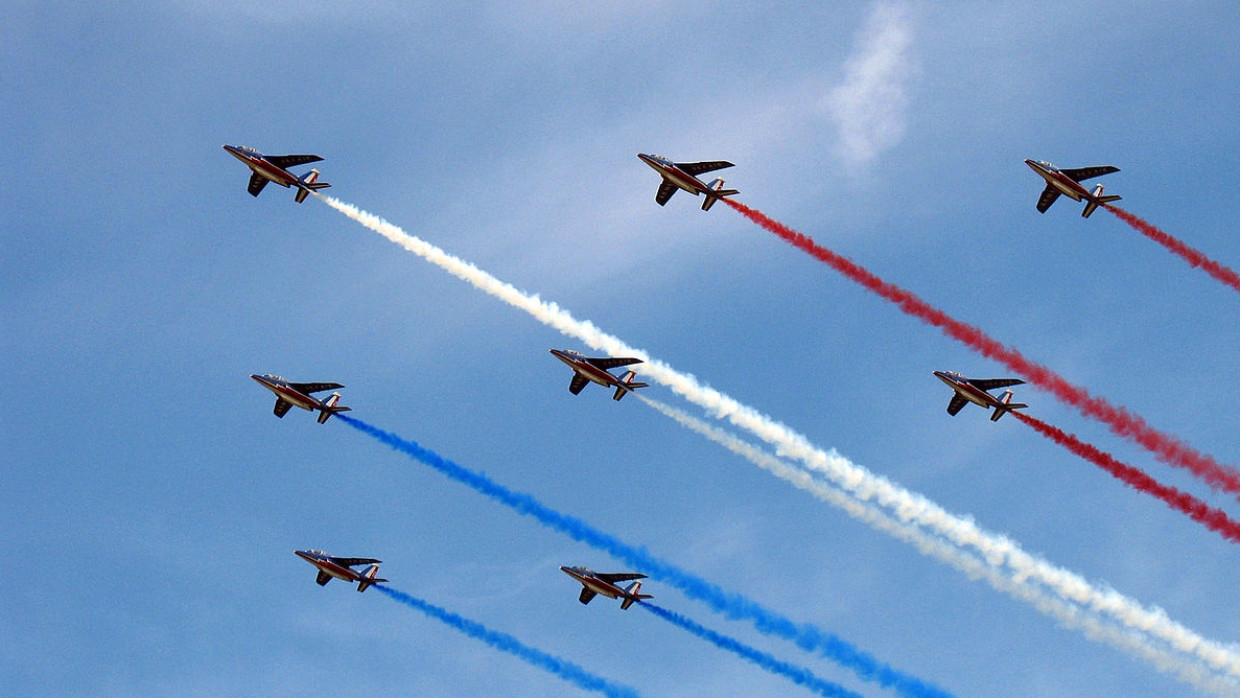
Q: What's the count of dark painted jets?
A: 8